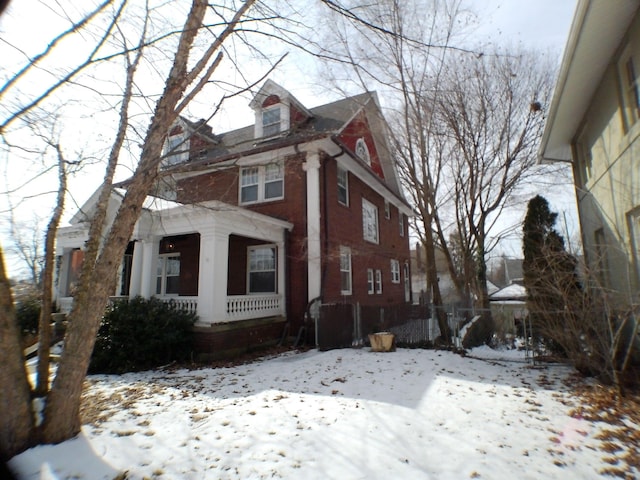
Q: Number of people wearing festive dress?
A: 0